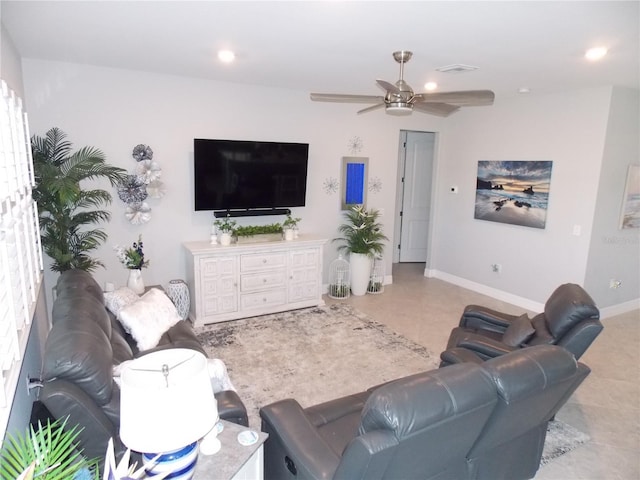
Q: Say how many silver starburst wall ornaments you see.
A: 3